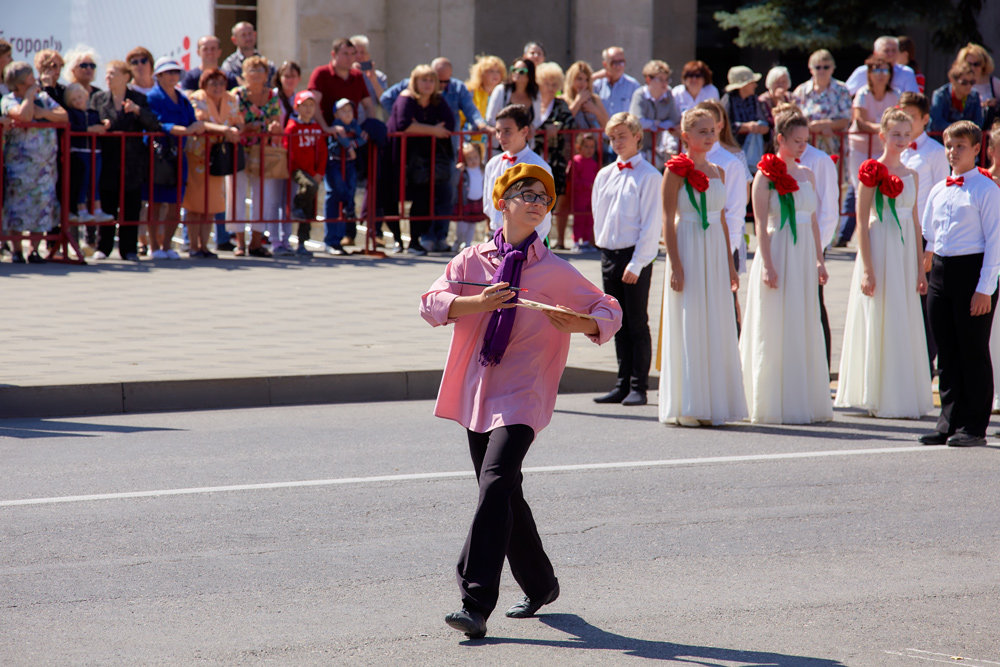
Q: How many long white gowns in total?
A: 3